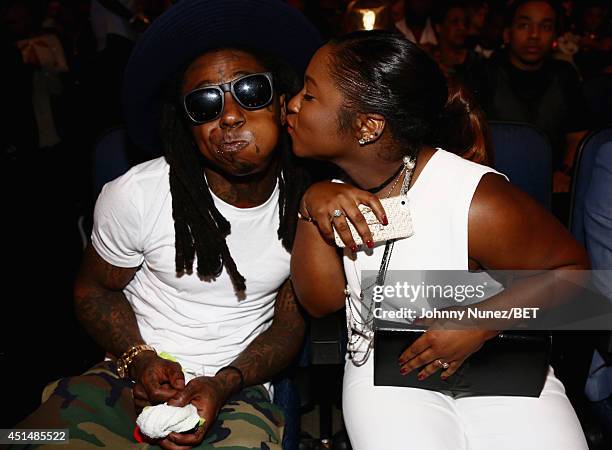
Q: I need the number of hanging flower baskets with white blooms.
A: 0